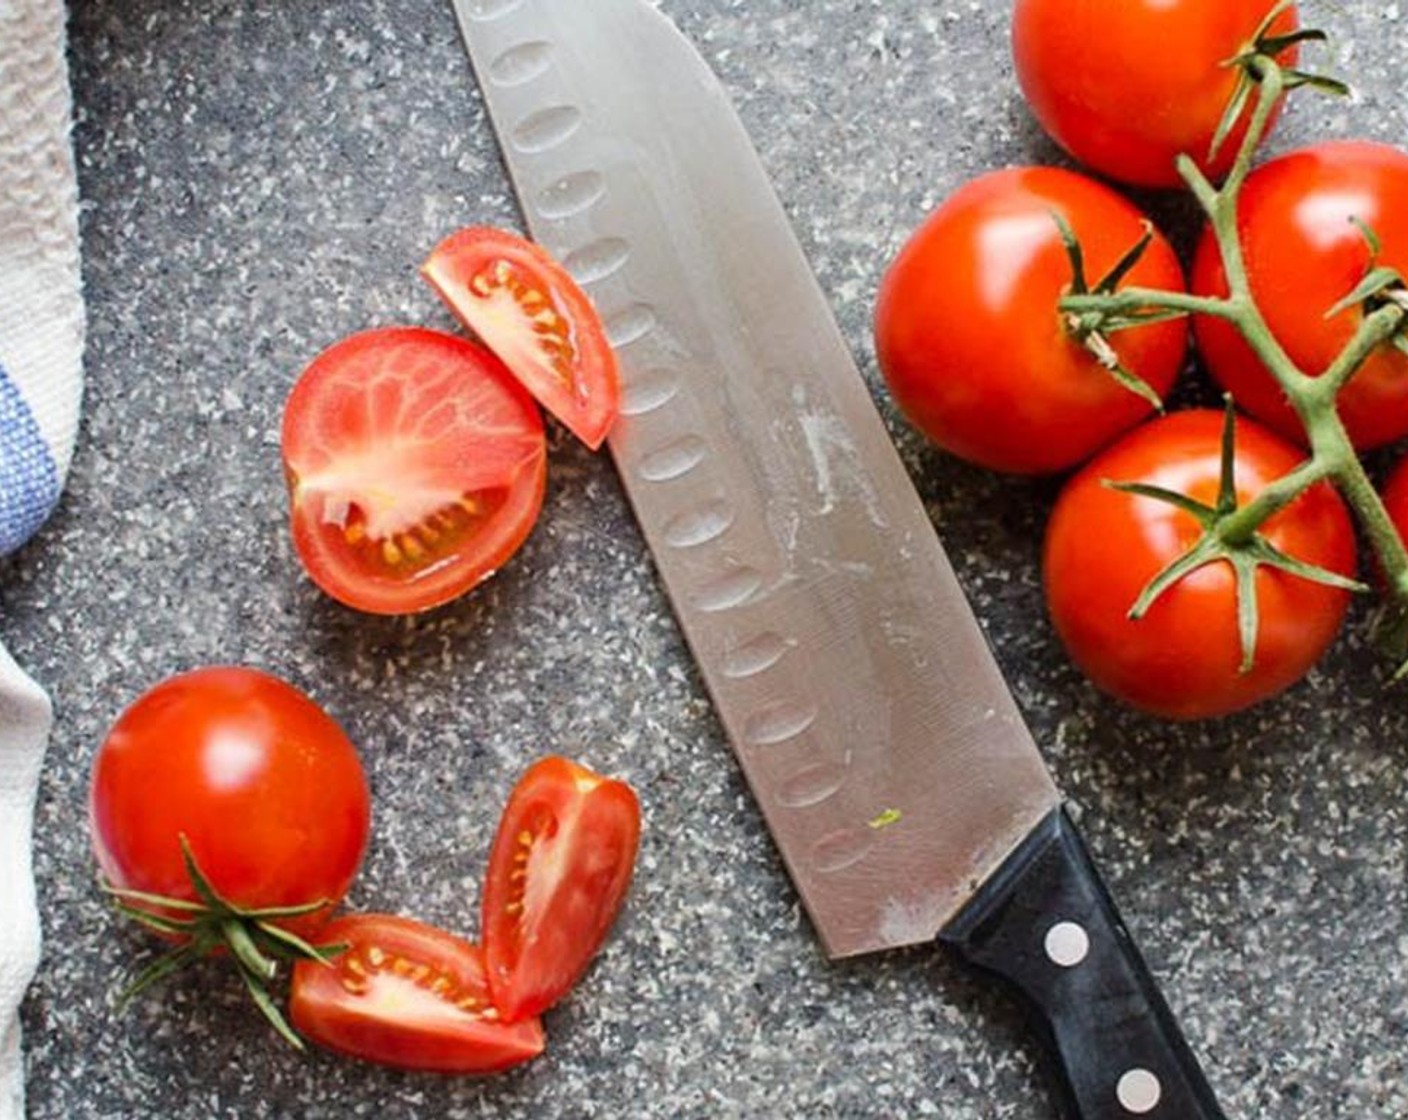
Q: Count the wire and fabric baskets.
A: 0